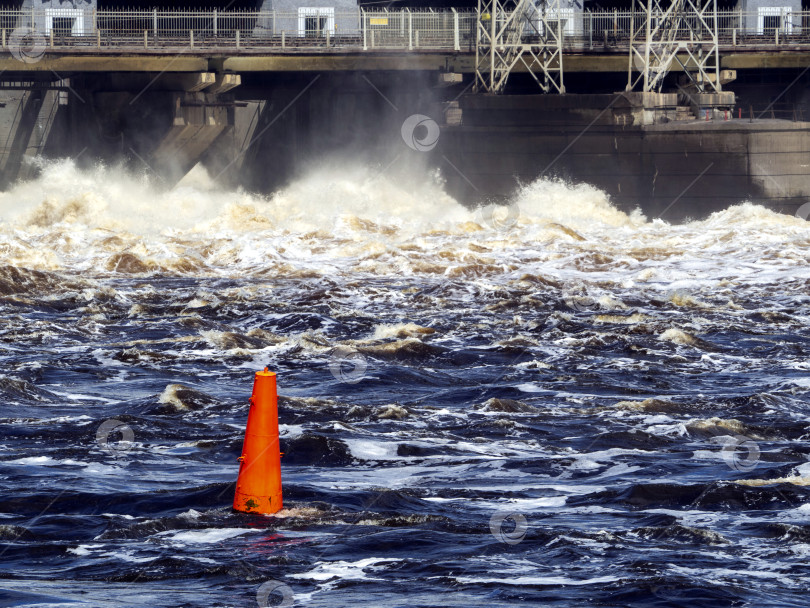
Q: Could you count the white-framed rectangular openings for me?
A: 4